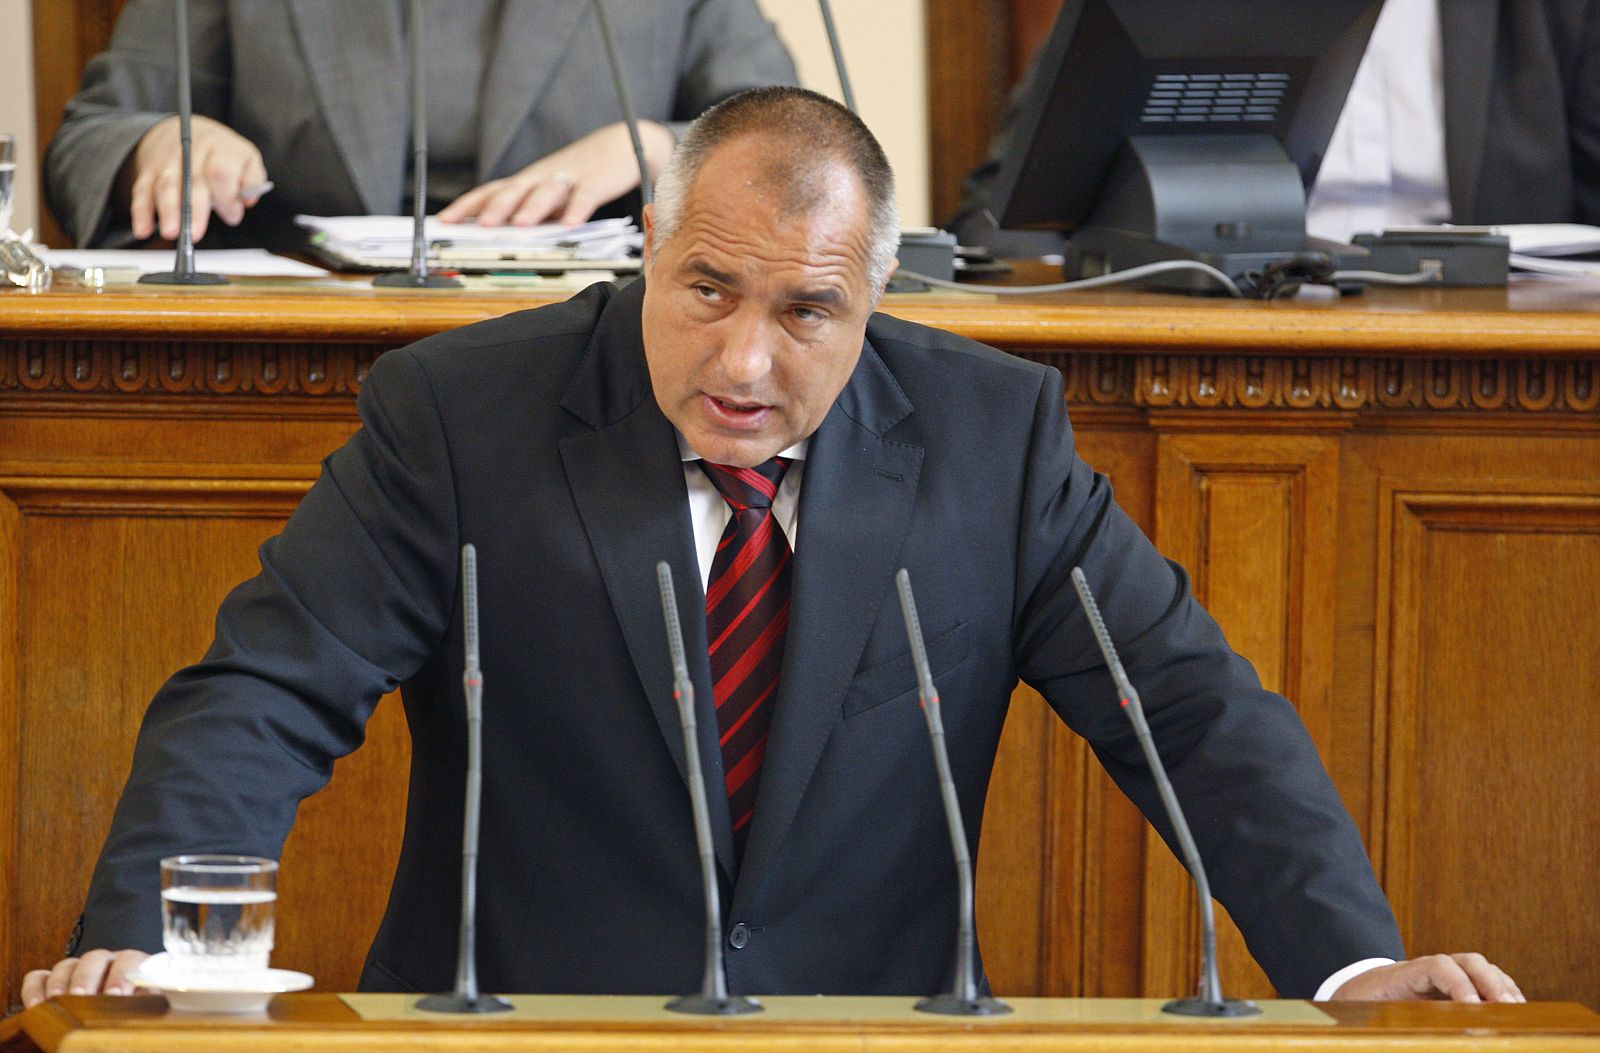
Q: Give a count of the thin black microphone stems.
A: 8